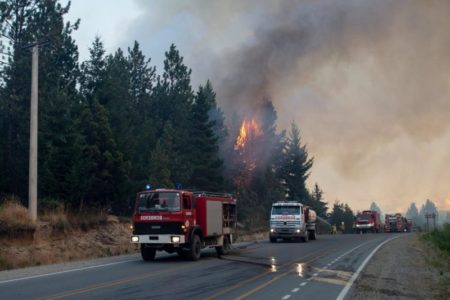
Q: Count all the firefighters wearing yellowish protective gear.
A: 2